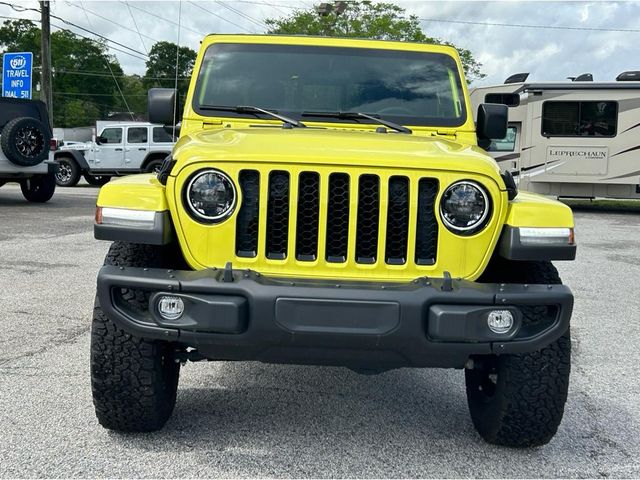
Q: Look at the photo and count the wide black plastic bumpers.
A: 1